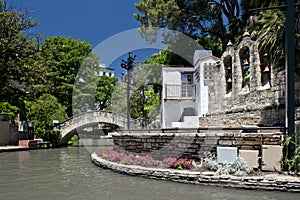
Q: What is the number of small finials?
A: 2